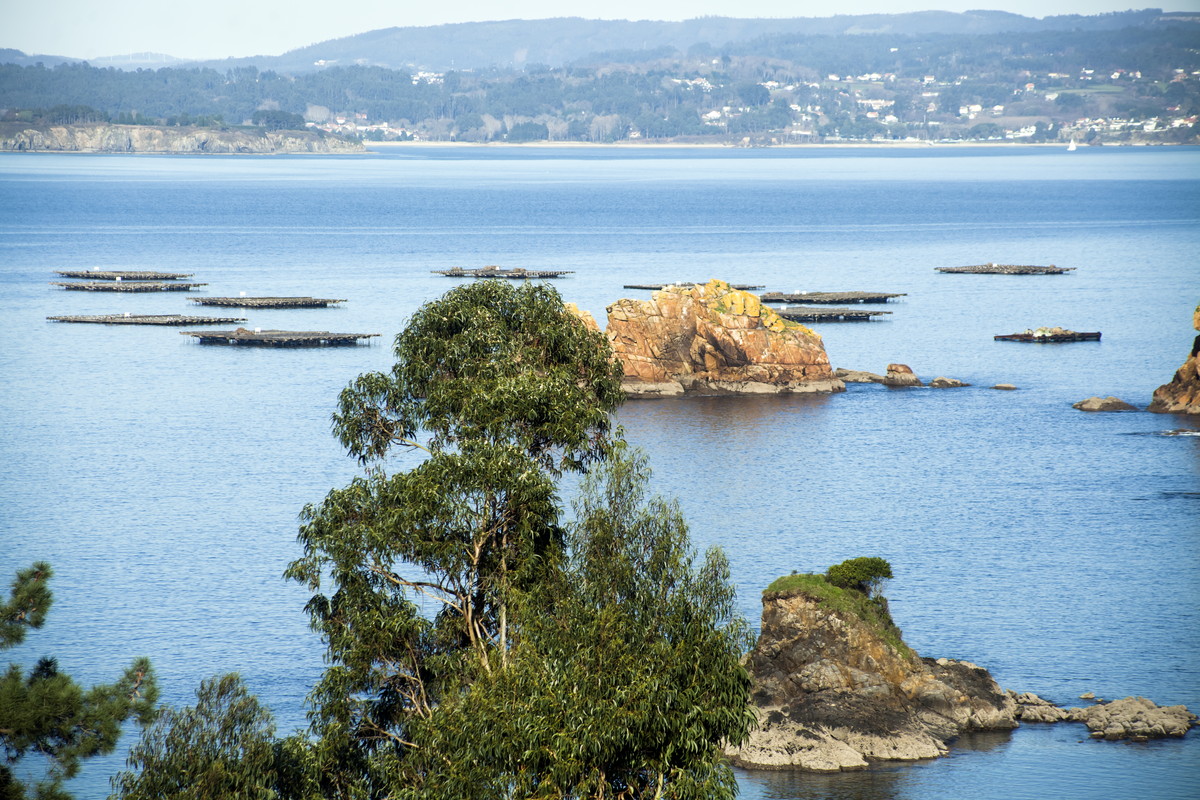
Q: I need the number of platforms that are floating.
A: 11